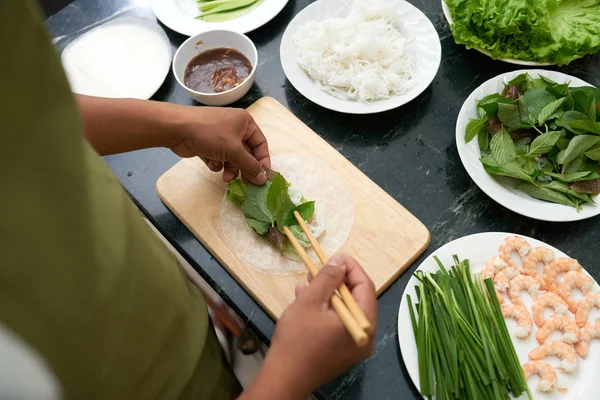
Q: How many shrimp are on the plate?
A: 14